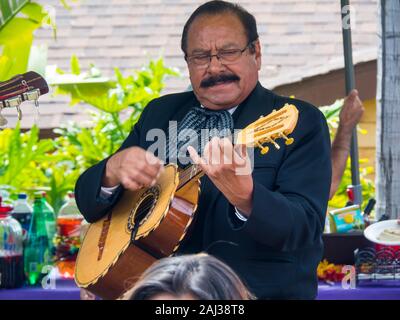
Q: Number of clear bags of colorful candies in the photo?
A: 1